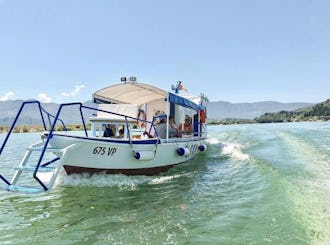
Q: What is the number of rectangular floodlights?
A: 2